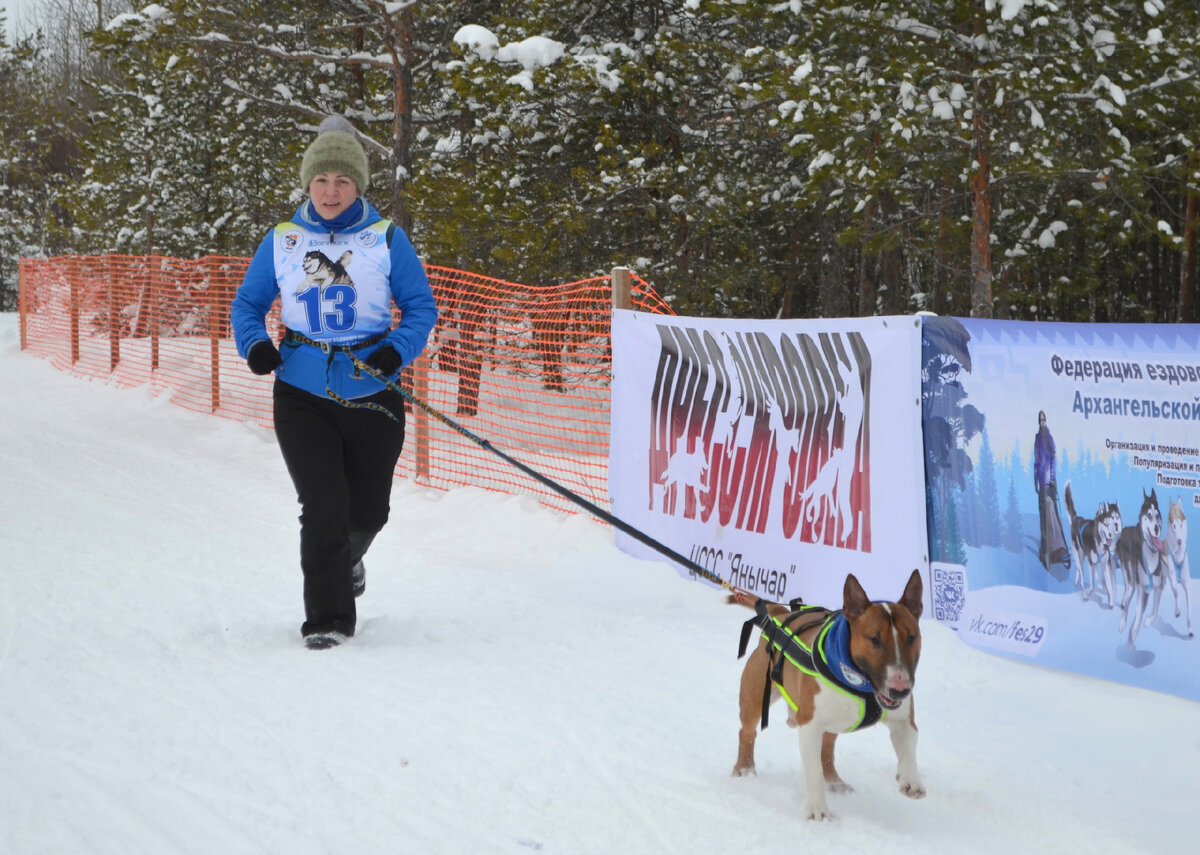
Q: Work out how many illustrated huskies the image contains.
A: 5